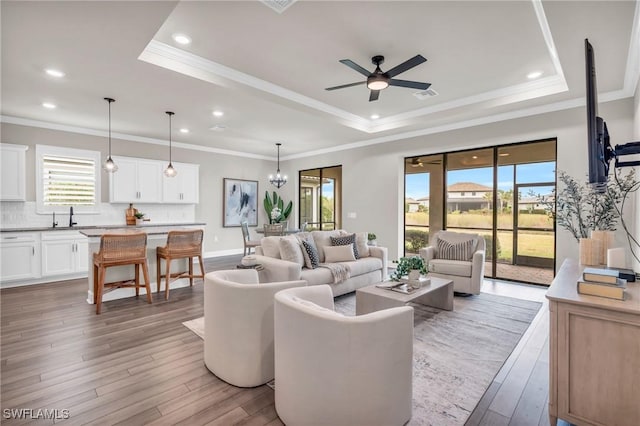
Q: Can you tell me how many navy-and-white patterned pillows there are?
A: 2